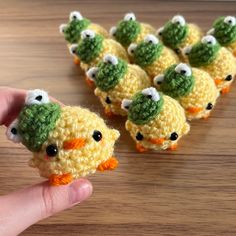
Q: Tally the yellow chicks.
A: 11